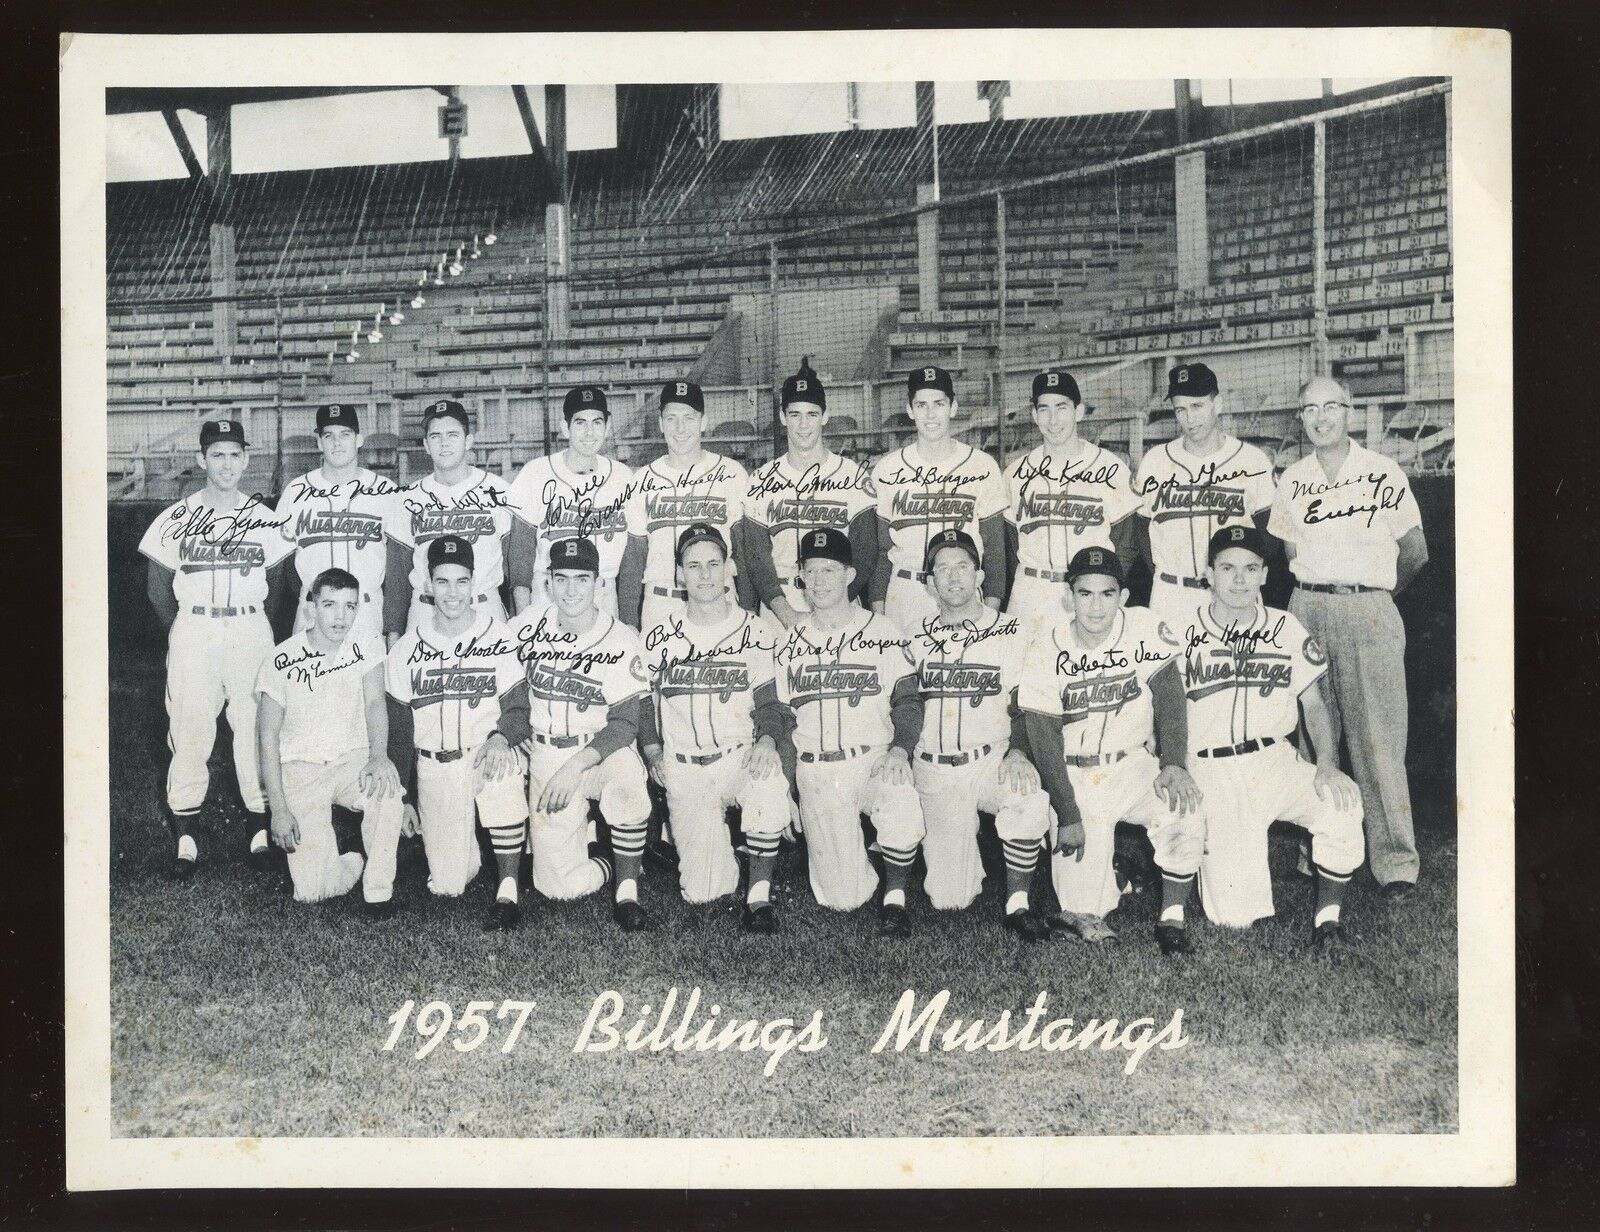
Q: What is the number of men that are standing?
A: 10